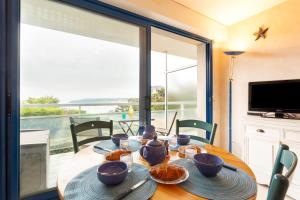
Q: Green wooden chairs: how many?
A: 3